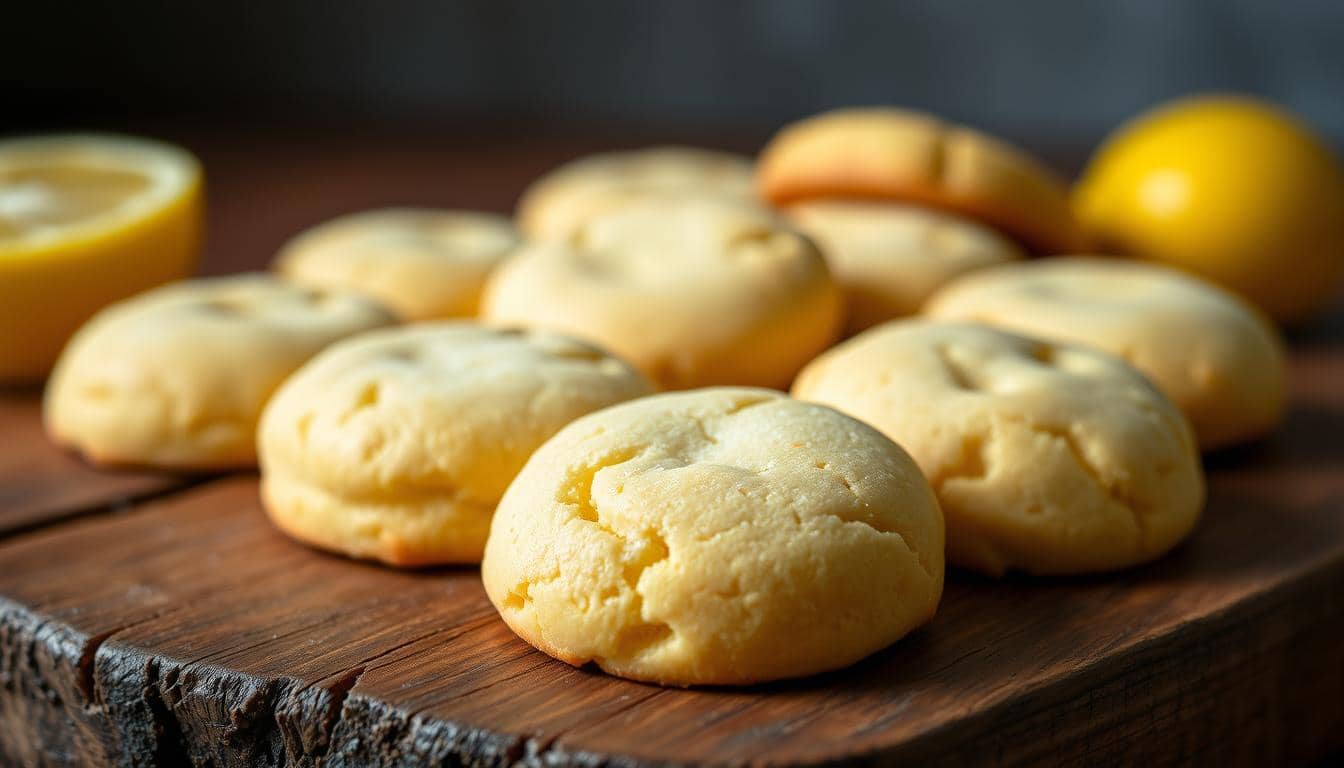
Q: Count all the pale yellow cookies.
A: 10